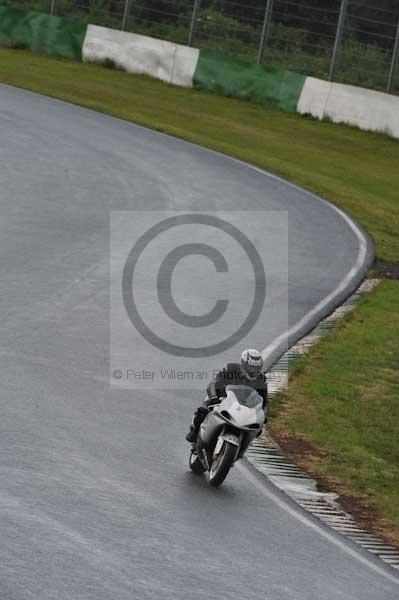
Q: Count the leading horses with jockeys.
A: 0